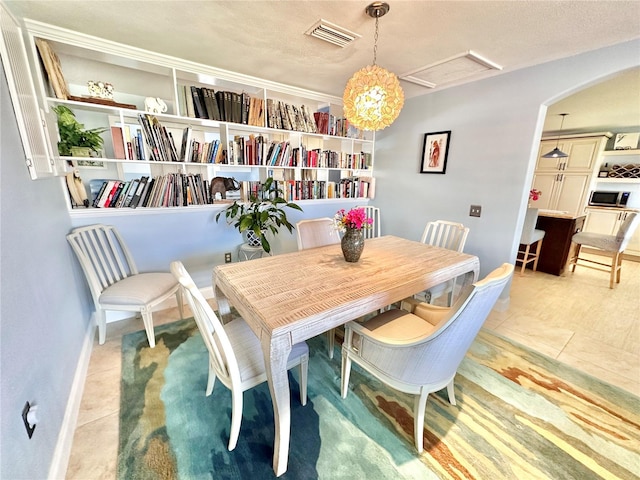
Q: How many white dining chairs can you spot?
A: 6